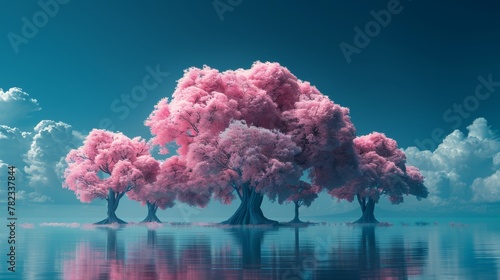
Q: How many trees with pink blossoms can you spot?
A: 5